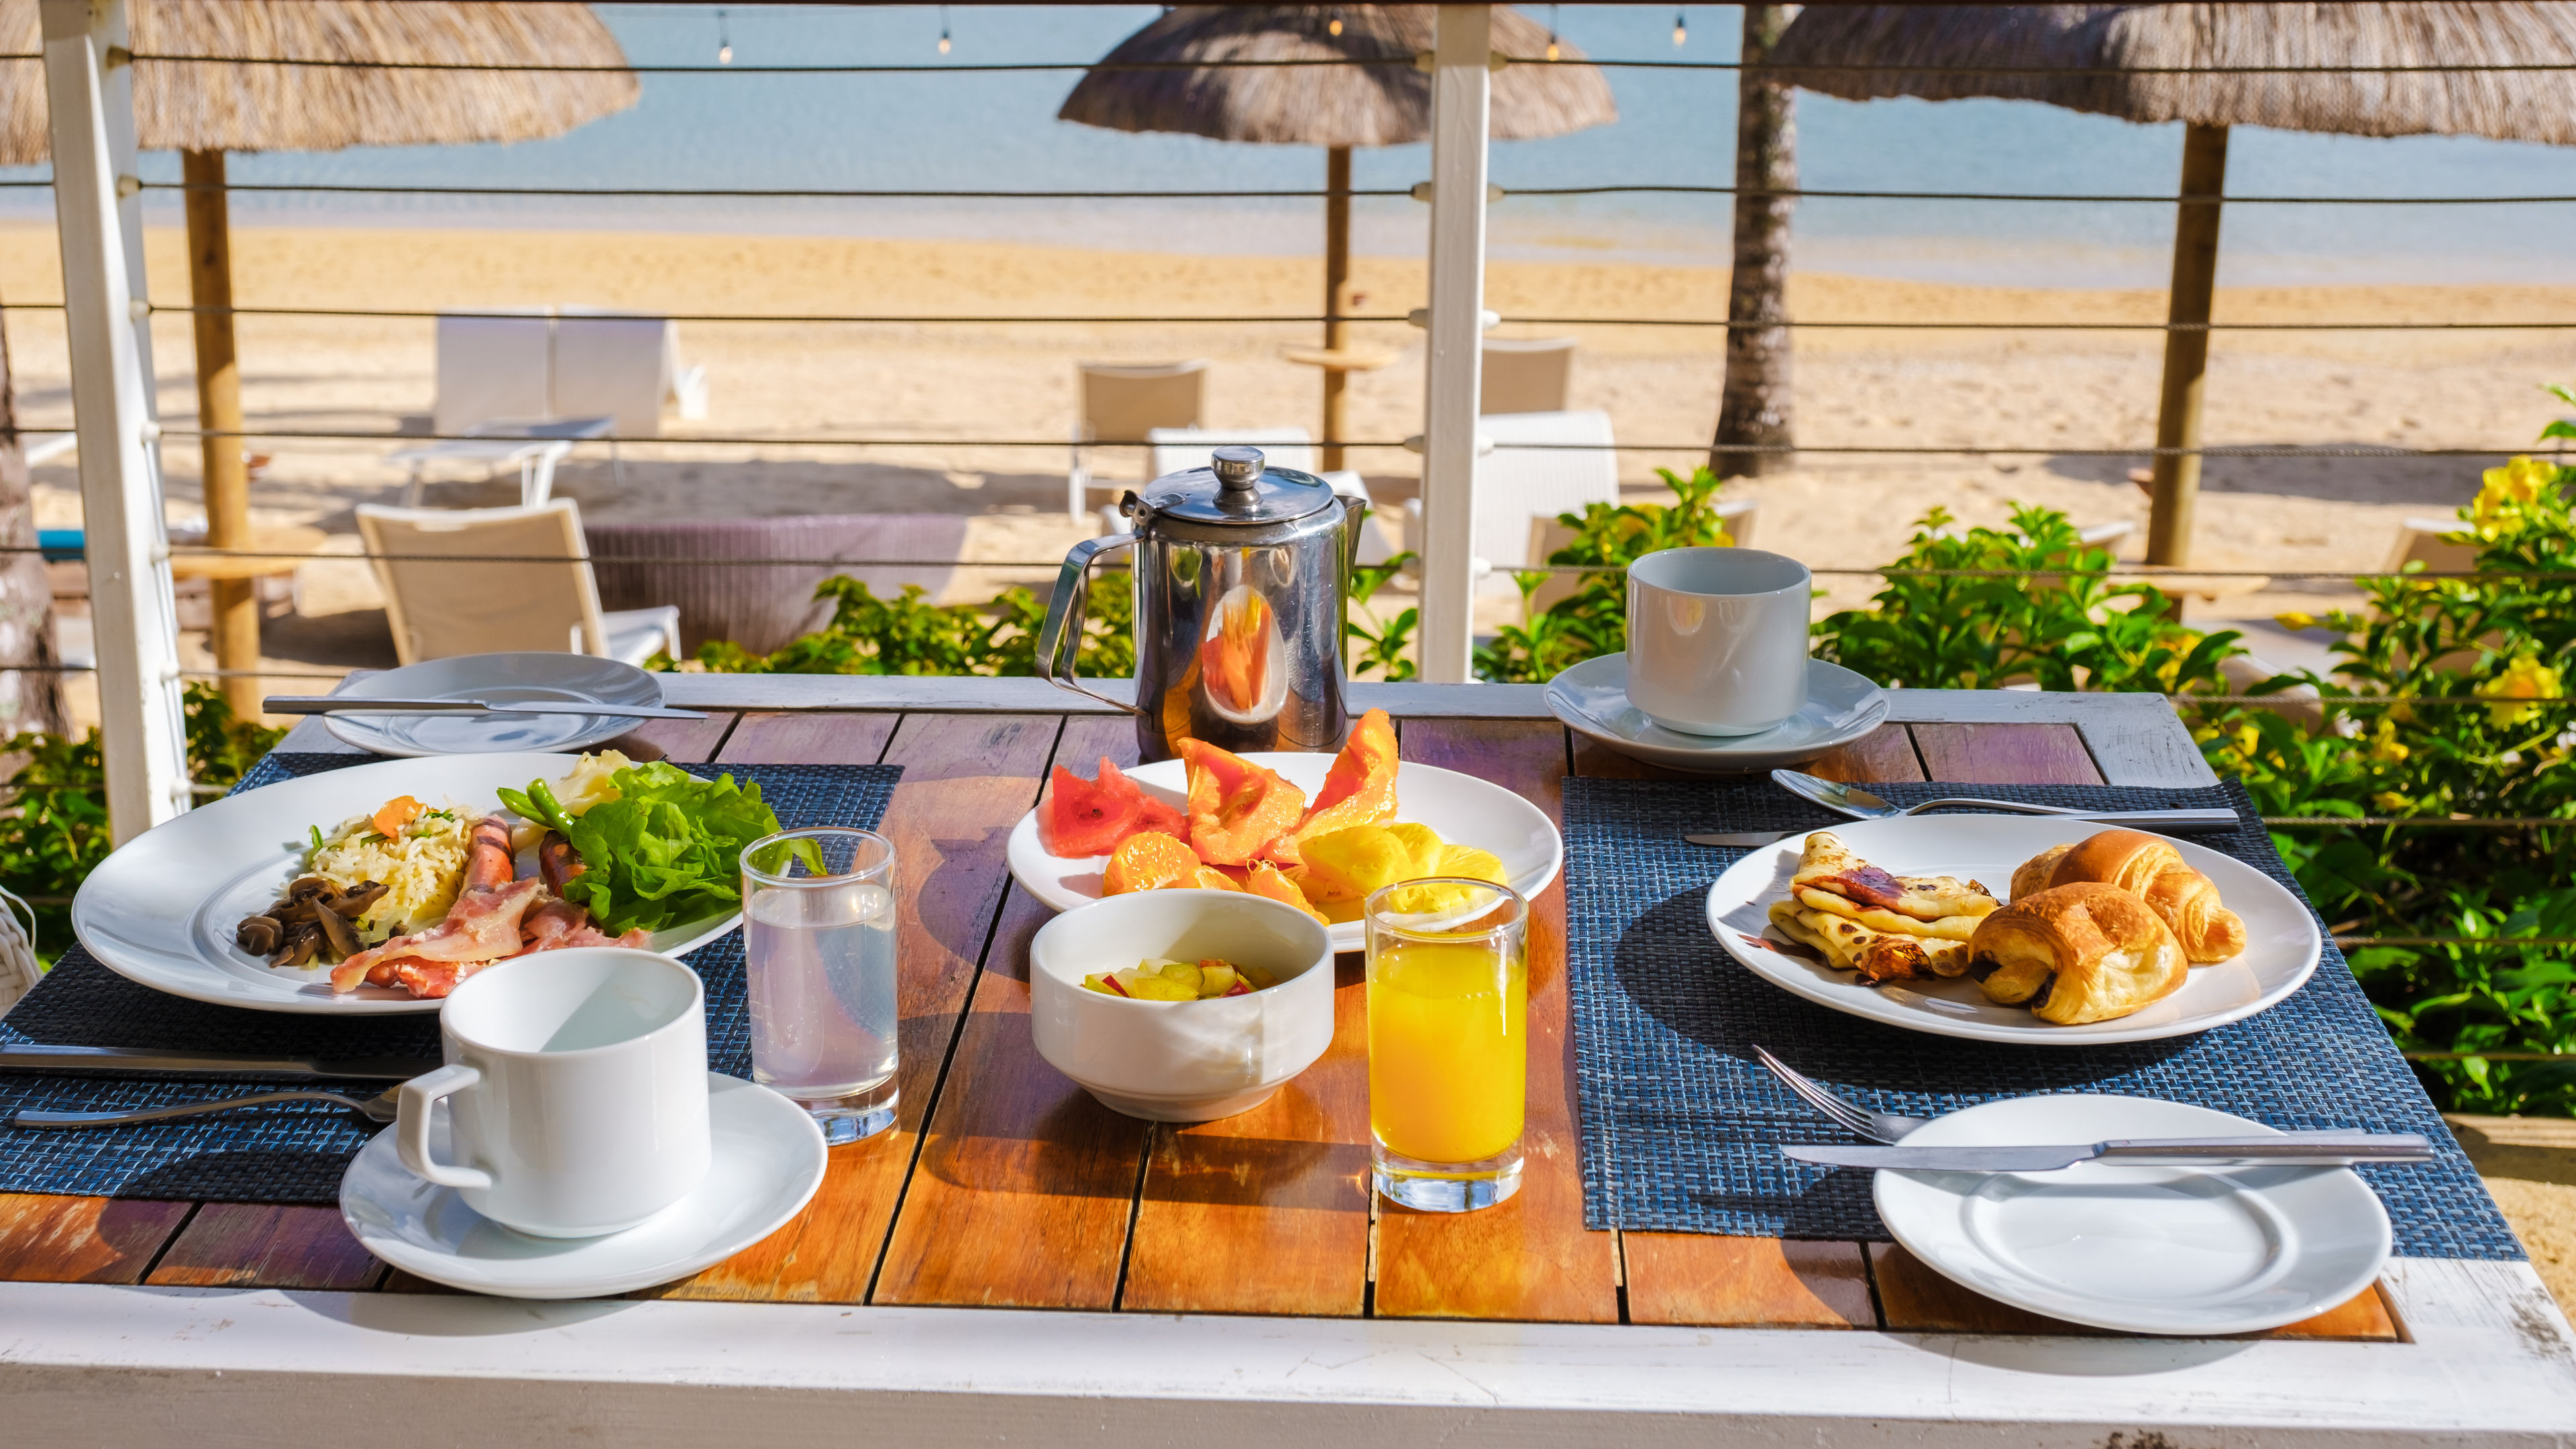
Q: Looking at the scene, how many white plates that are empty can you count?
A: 2